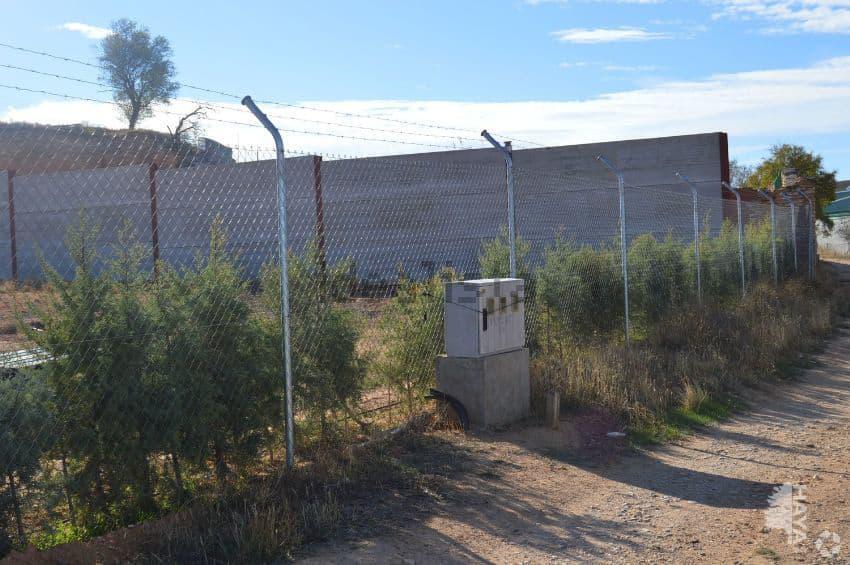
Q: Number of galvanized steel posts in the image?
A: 8